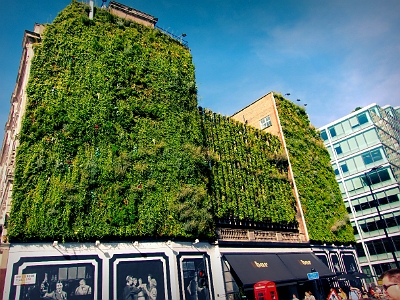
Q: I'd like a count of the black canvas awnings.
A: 2